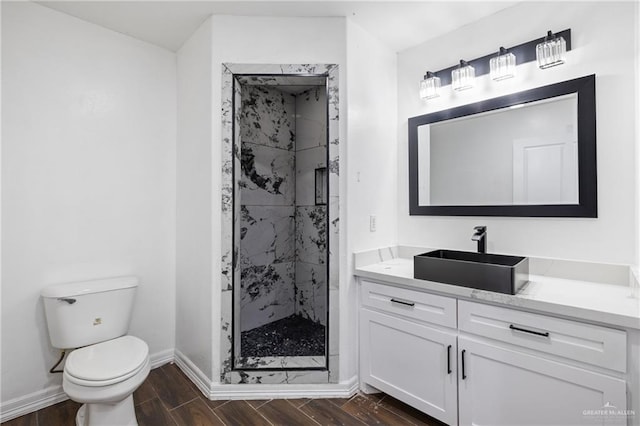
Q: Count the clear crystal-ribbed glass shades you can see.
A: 4